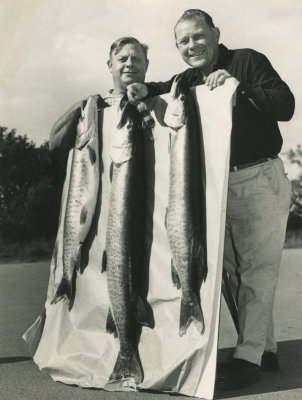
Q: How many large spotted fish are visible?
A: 3